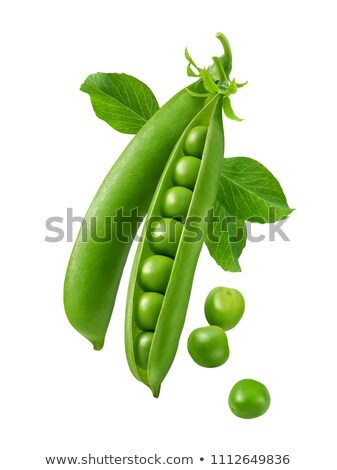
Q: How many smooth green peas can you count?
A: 10